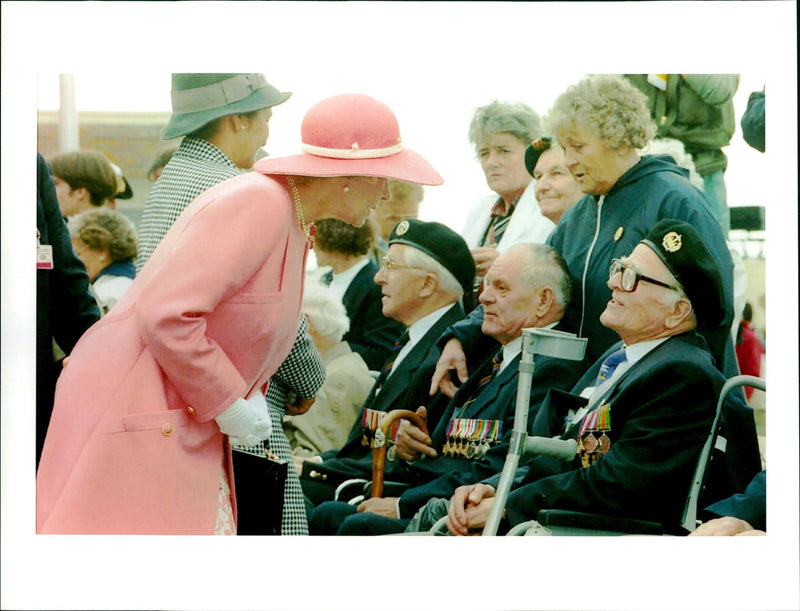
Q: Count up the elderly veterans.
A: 3